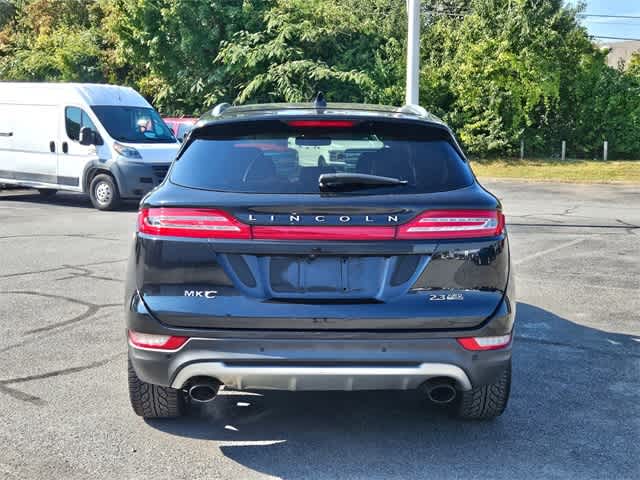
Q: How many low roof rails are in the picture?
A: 2